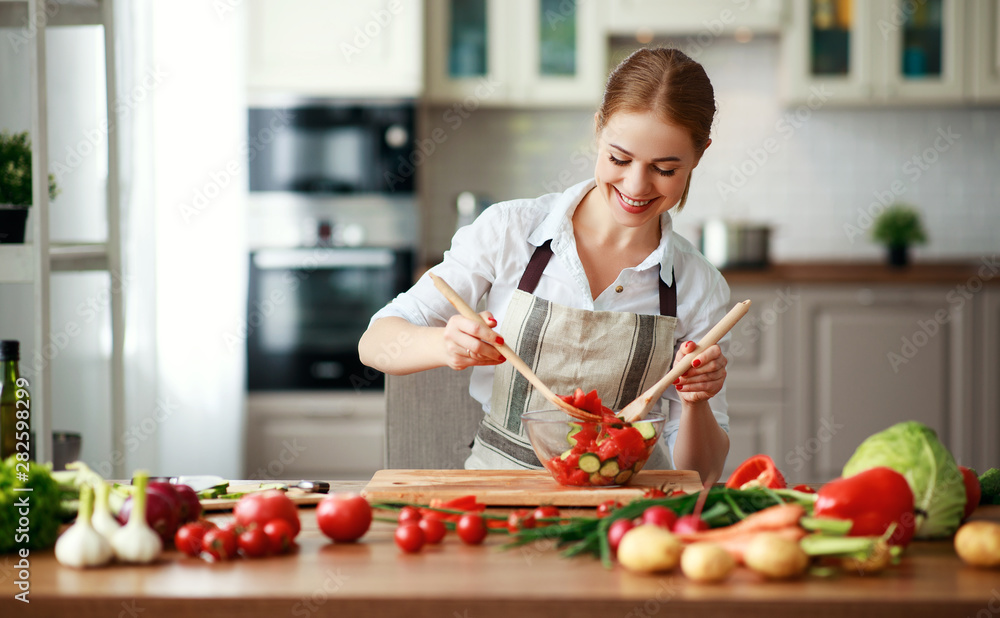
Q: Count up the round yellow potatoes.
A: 4